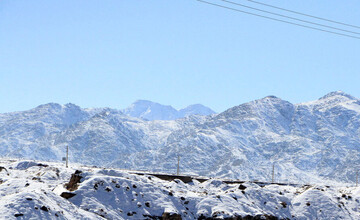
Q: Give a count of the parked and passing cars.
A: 0